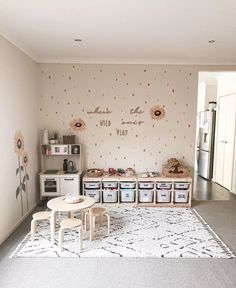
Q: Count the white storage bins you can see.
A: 12